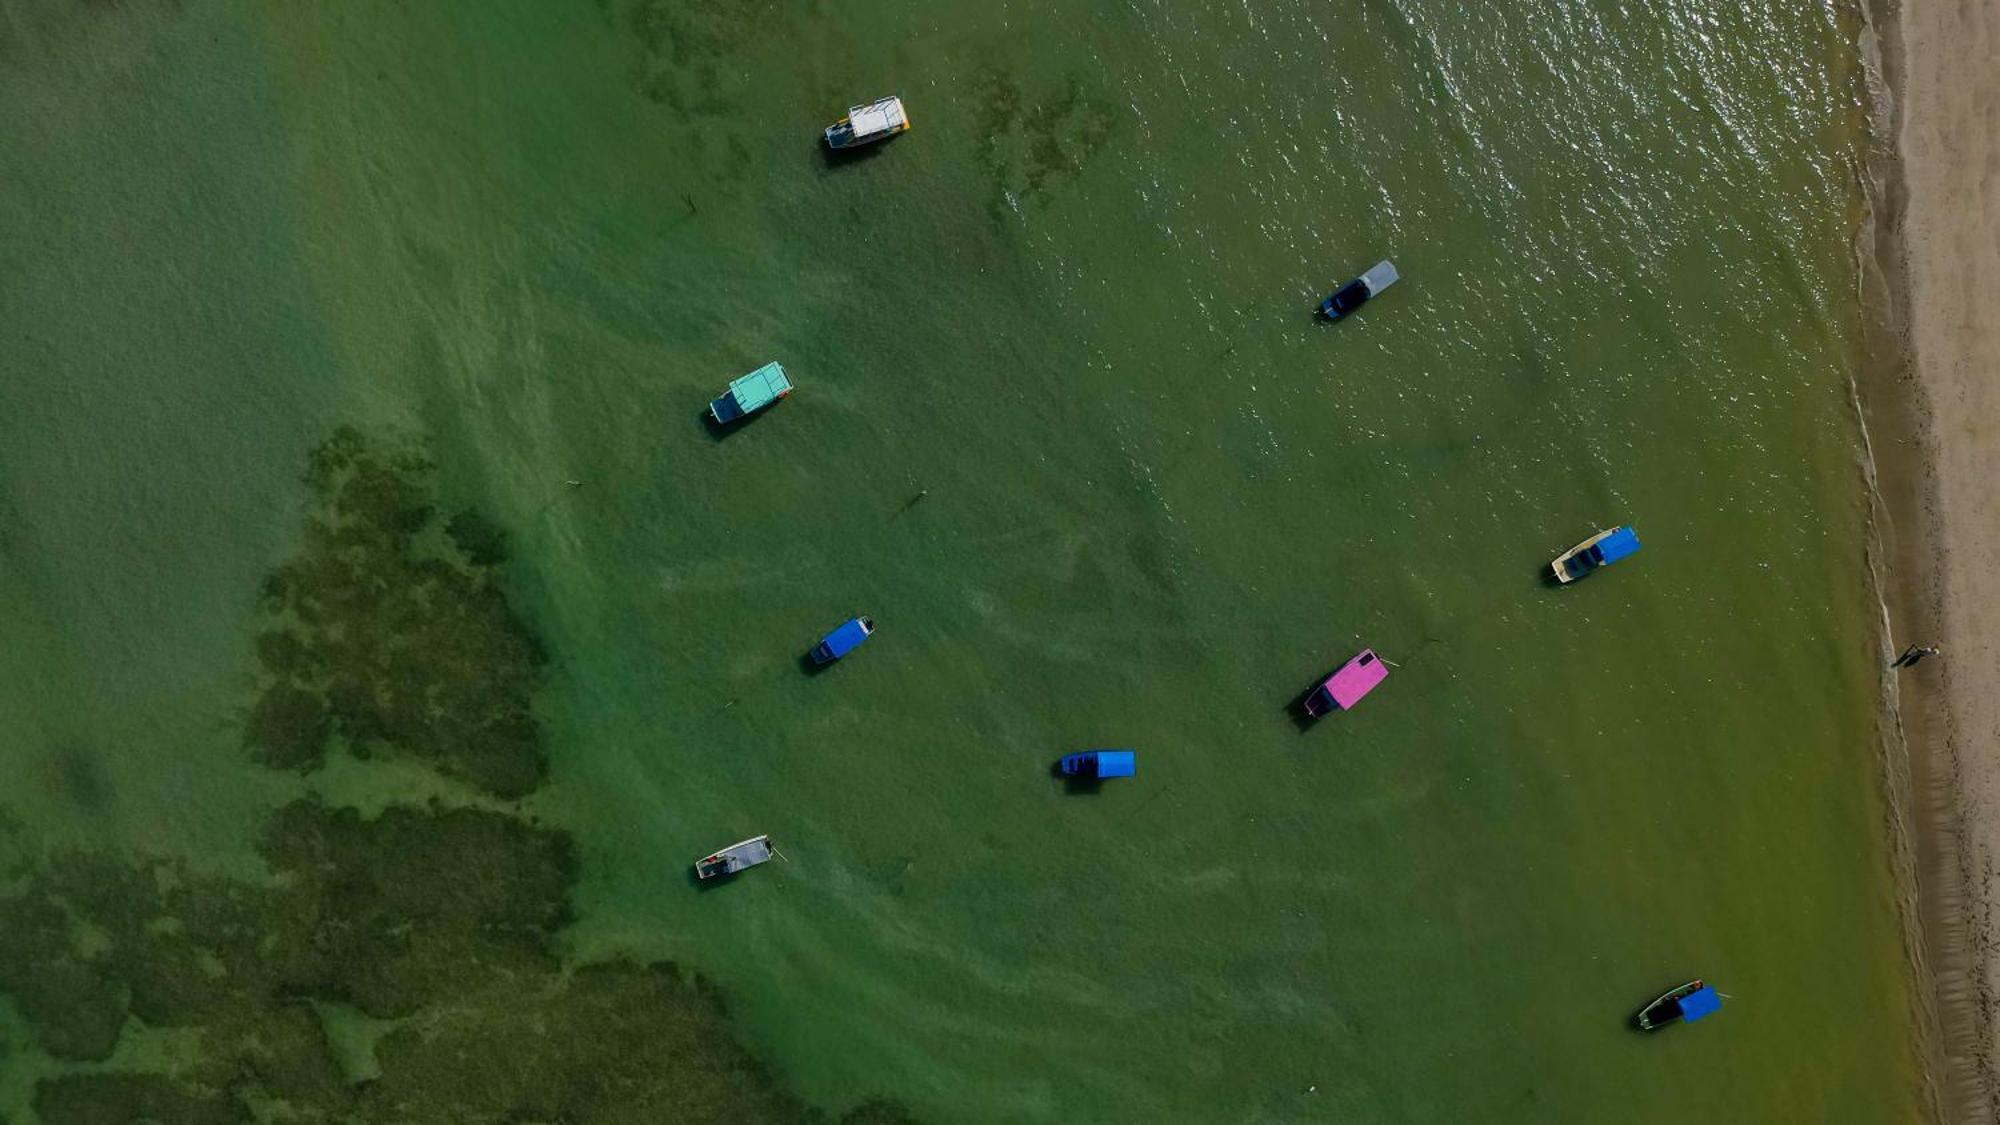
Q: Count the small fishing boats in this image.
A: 9